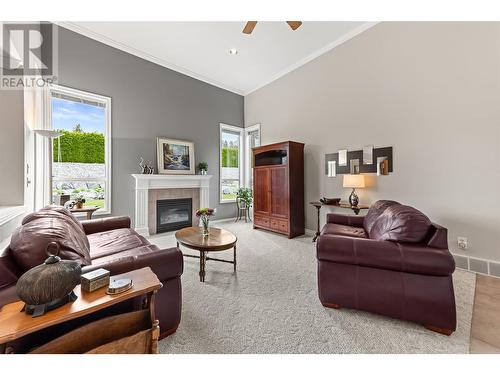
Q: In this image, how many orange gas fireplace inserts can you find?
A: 0